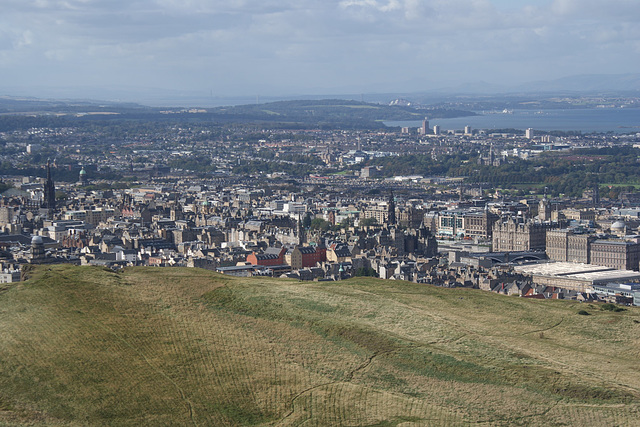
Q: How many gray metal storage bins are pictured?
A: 0